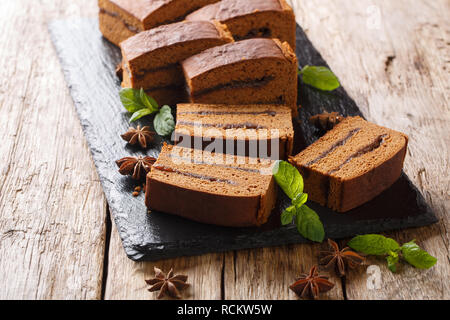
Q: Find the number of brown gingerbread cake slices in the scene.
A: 7